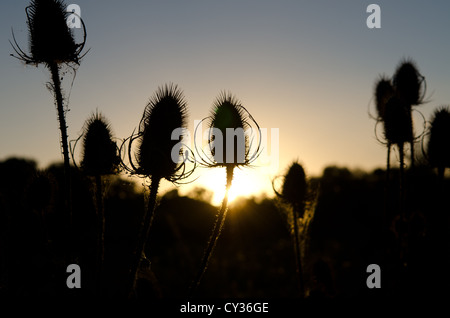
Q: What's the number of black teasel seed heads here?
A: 9